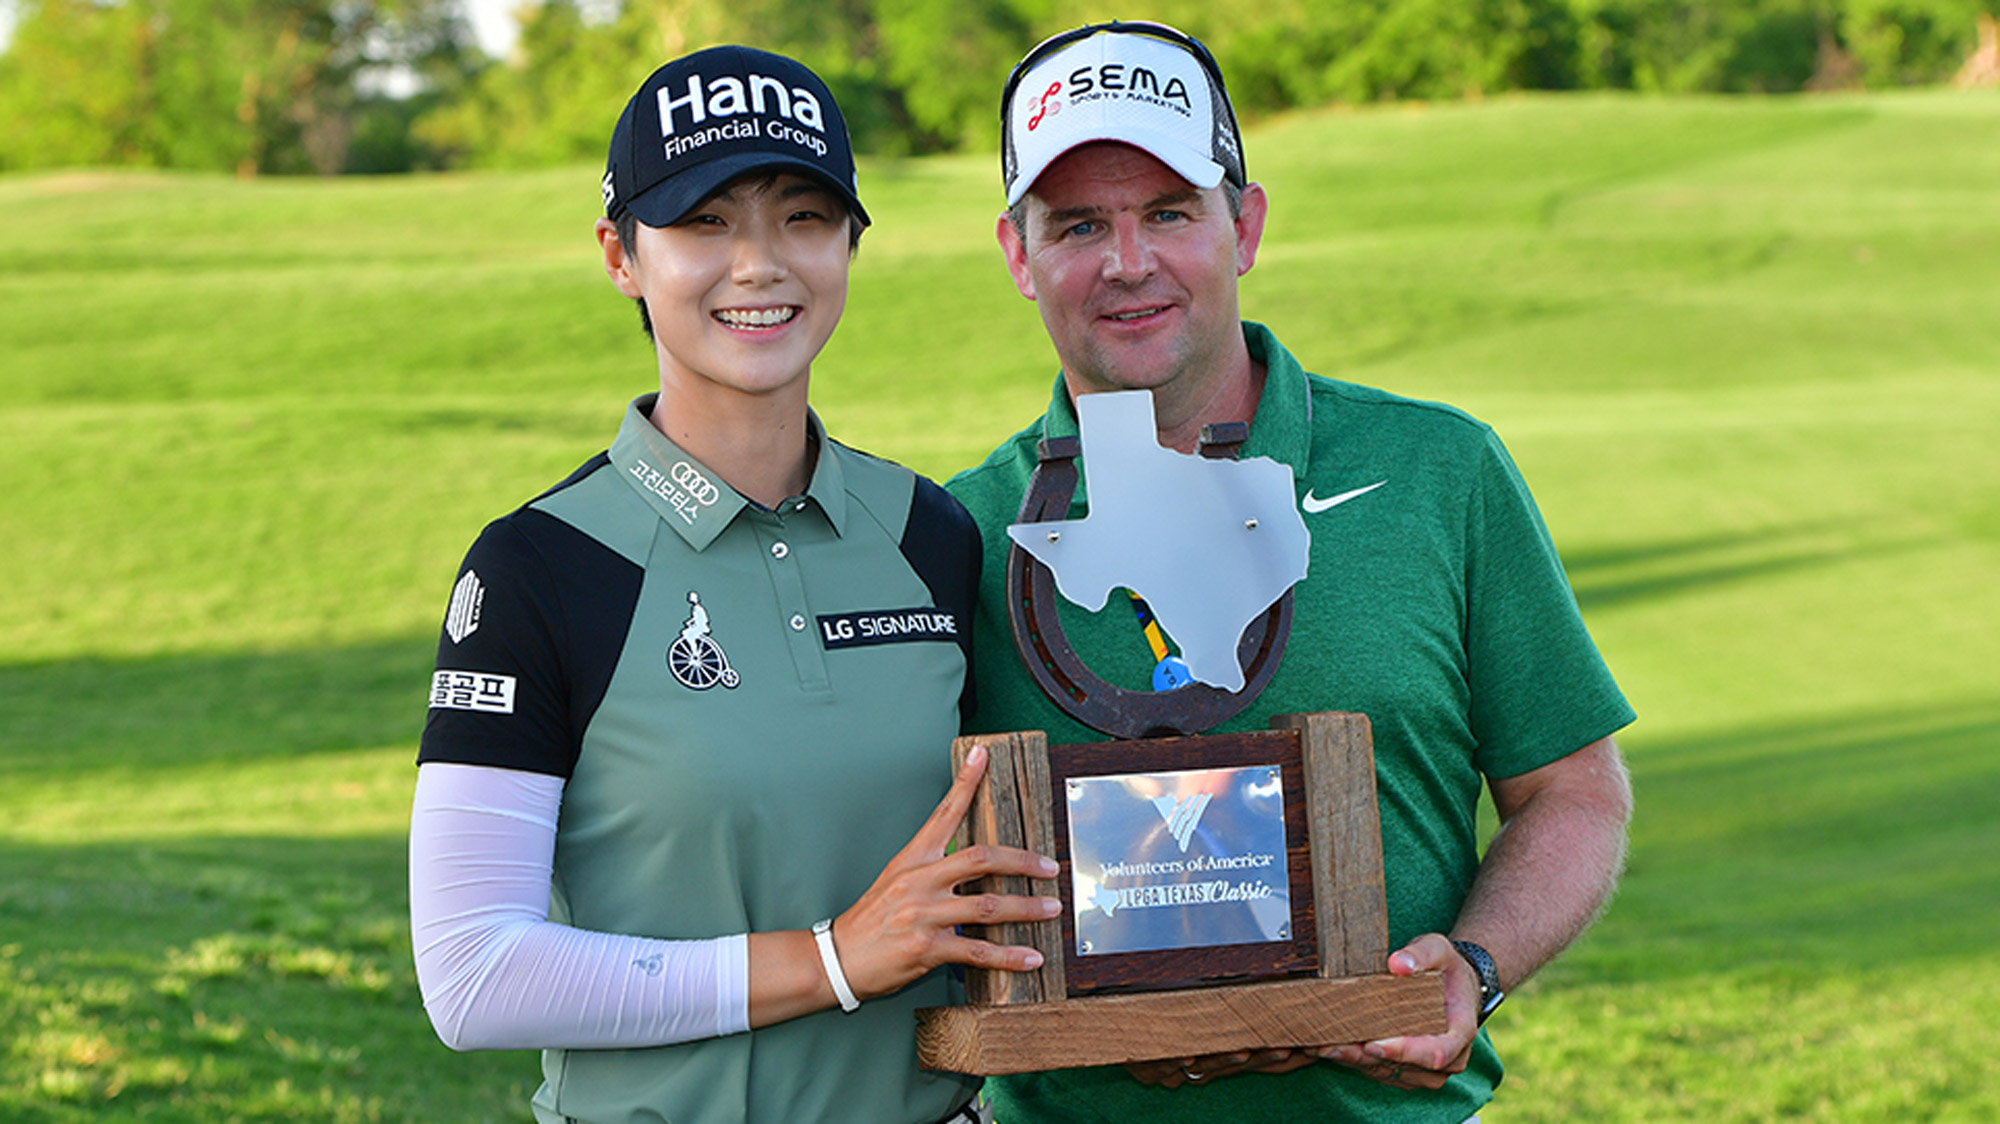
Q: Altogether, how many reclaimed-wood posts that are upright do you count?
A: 2